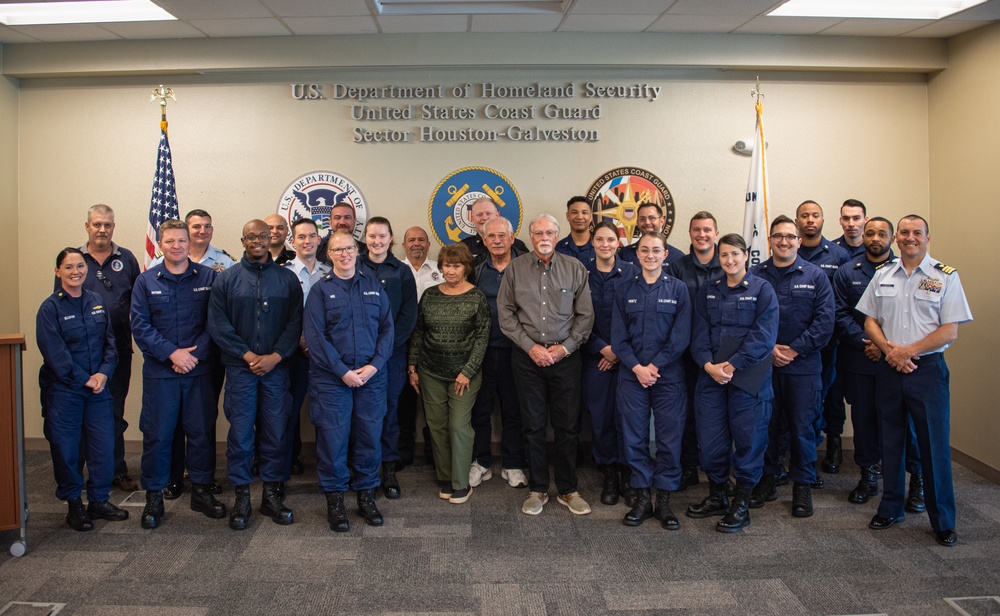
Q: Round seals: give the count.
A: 3